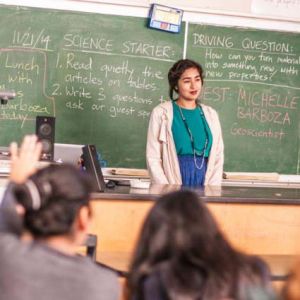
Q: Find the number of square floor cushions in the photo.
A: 0